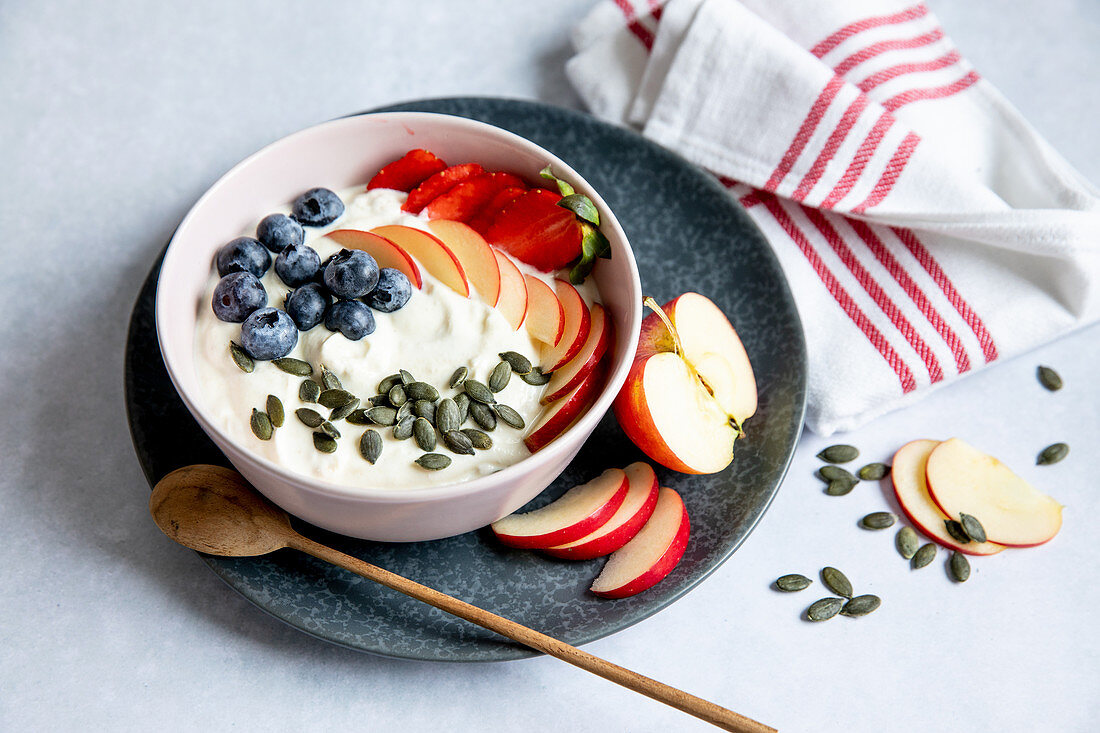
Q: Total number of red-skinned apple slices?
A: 13